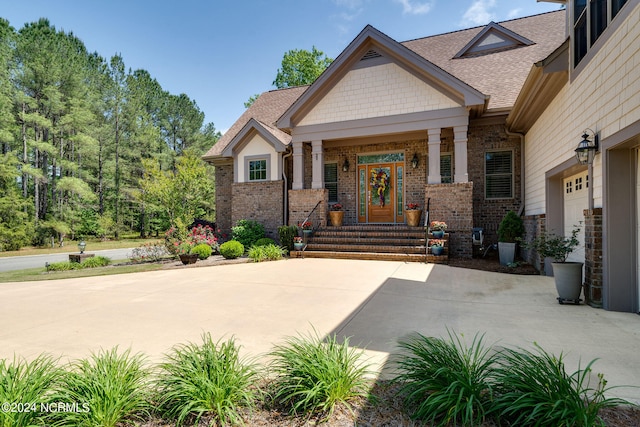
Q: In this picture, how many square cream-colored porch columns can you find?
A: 4